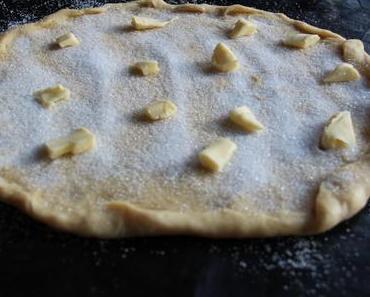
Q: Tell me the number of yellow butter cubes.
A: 13